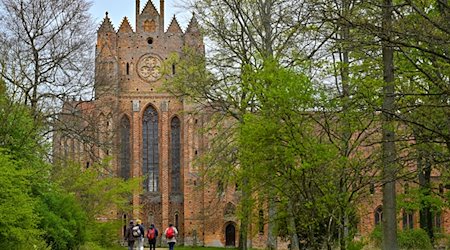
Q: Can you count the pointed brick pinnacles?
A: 5